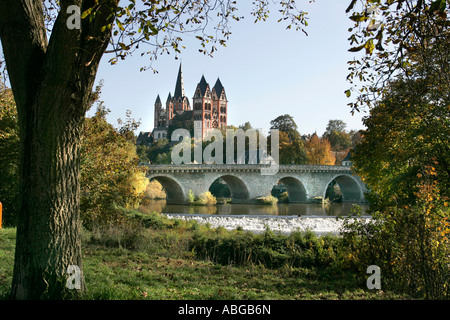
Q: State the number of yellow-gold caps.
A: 0